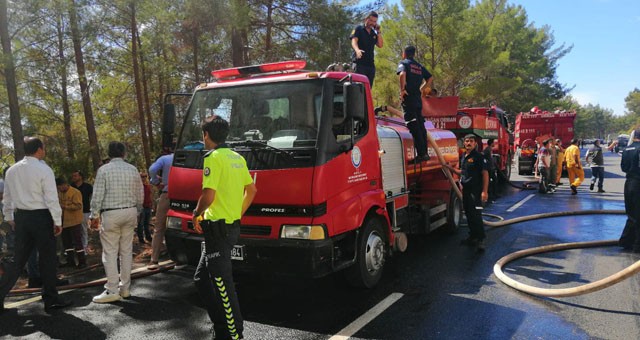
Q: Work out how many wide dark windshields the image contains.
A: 1